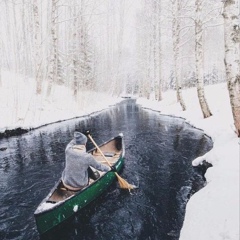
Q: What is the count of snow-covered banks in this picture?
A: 2